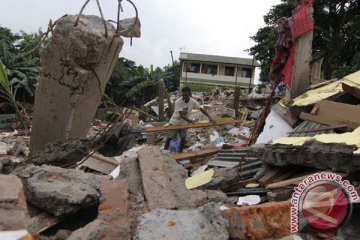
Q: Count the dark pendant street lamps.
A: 0